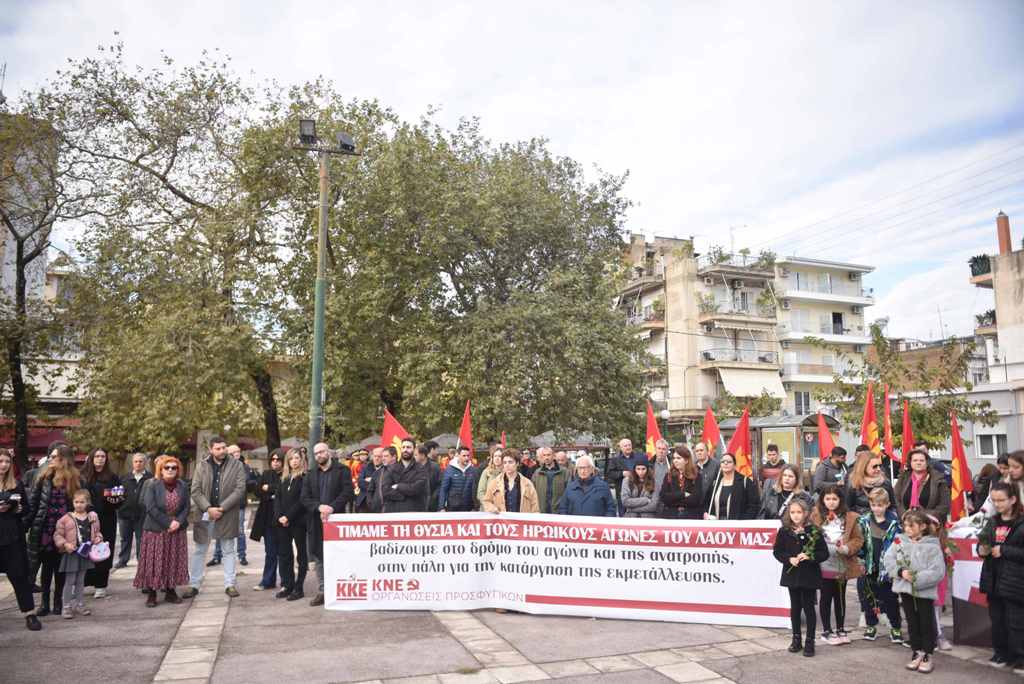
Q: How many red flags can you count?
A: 11